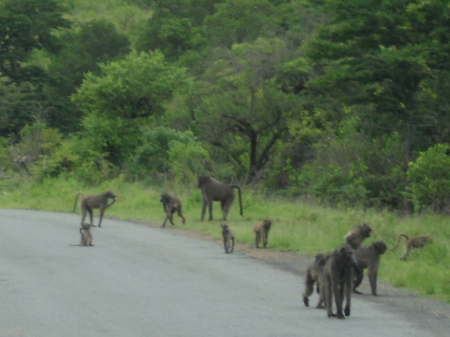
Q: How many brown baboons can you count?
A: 11